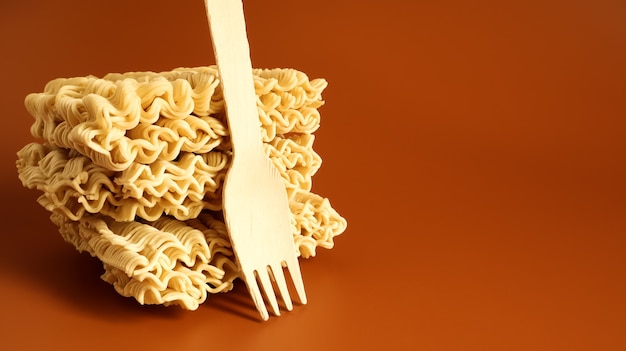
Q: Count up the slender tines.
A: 4